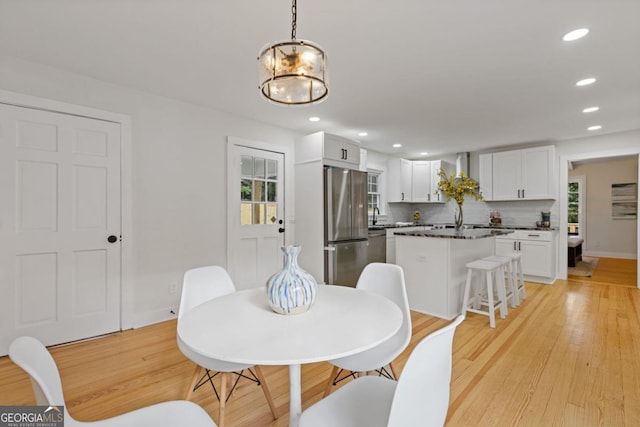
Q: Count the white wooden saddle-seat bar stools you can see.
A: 3